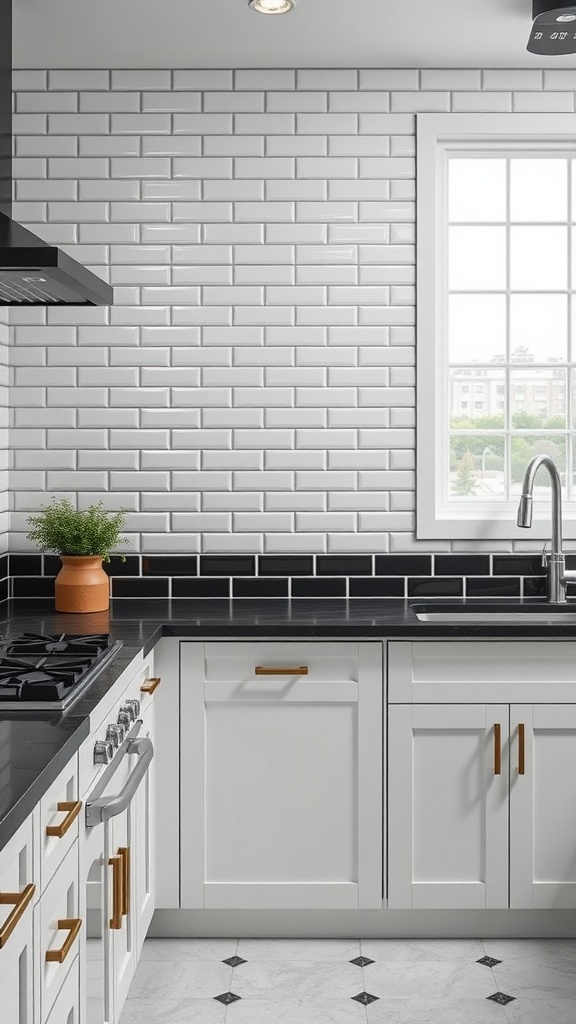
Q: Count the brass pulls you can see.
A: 9